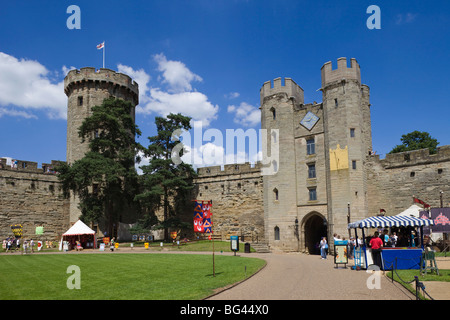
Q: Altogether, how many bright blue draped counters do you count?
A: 1